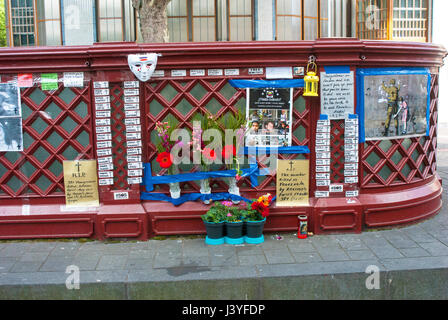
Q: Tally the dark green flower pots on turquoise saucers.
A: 3